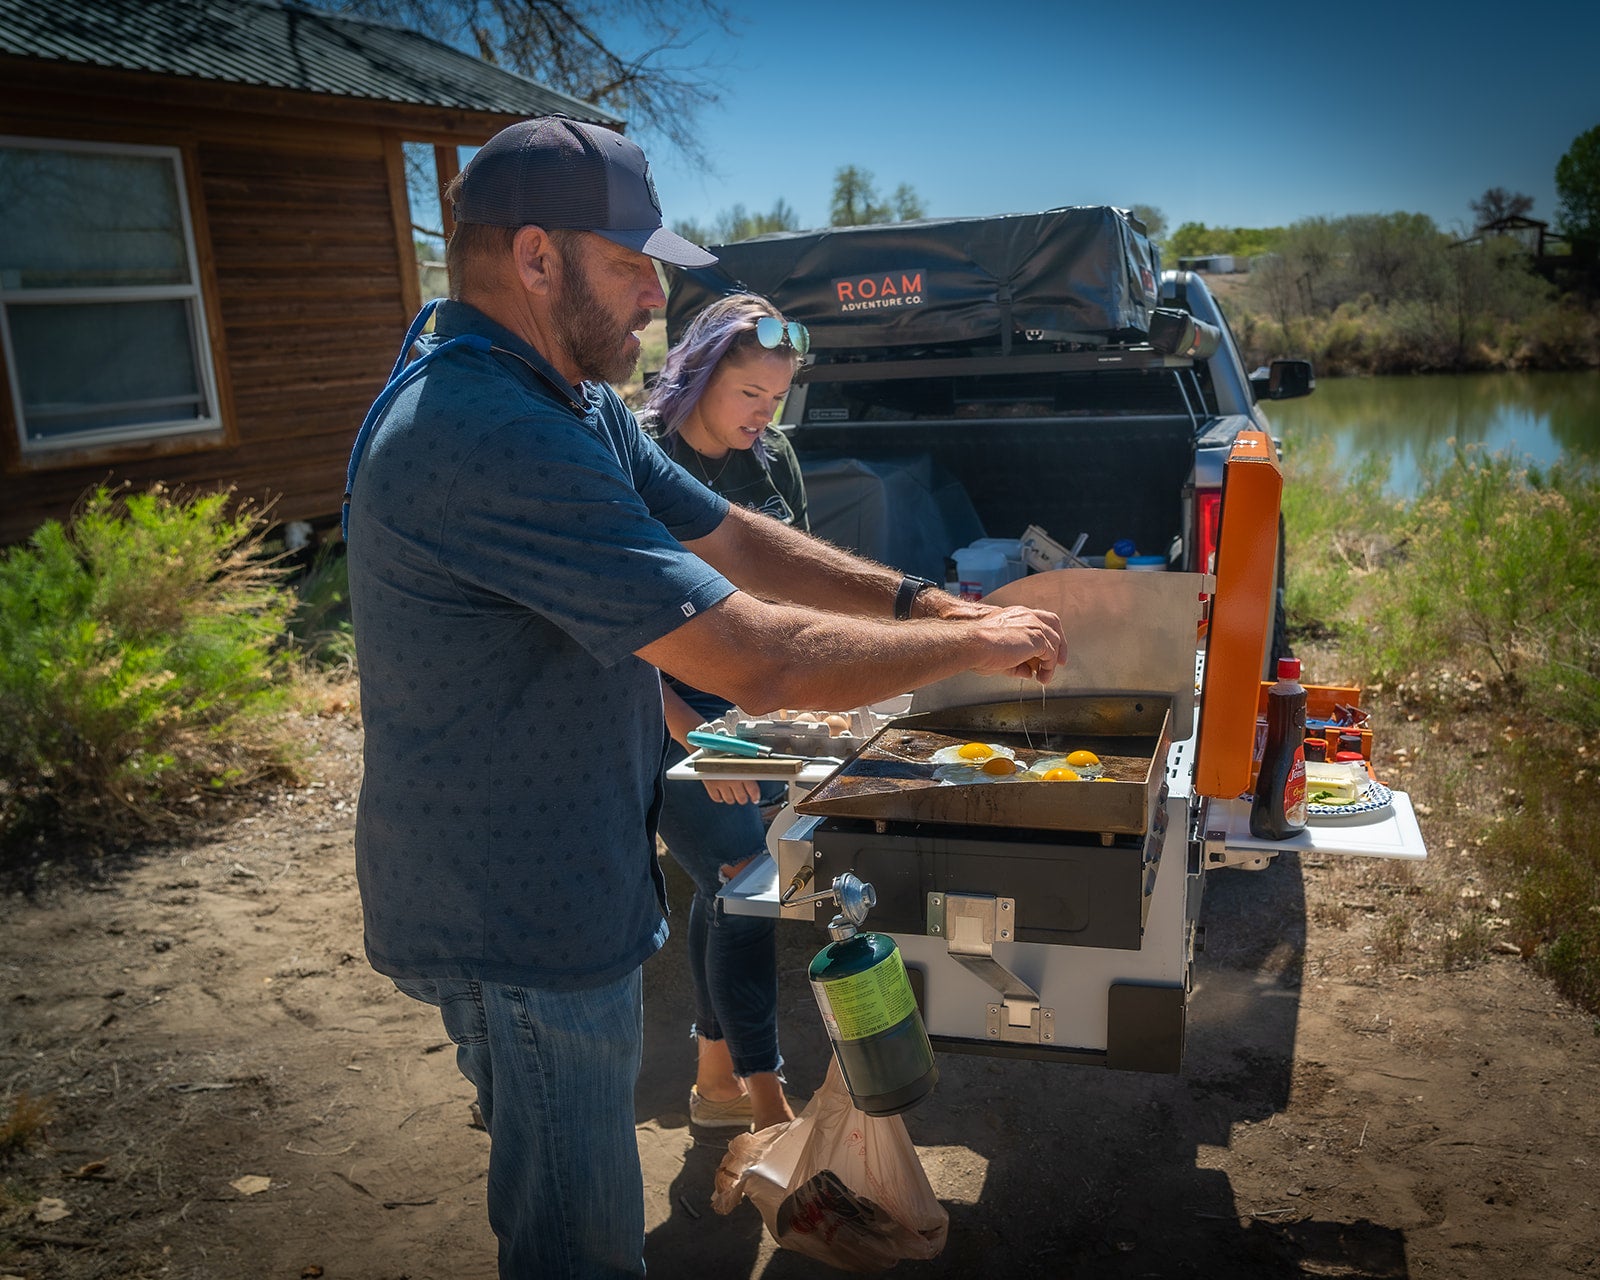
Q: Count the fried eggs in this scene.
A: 5